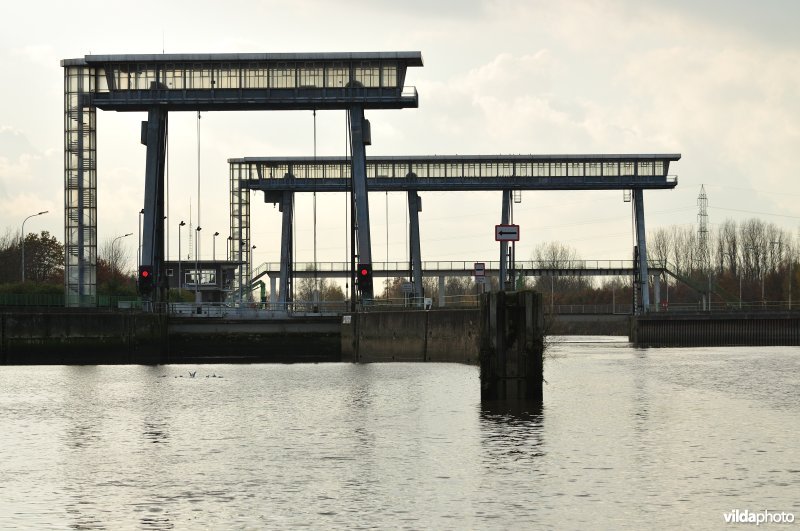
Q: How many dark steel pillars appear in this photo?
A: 6